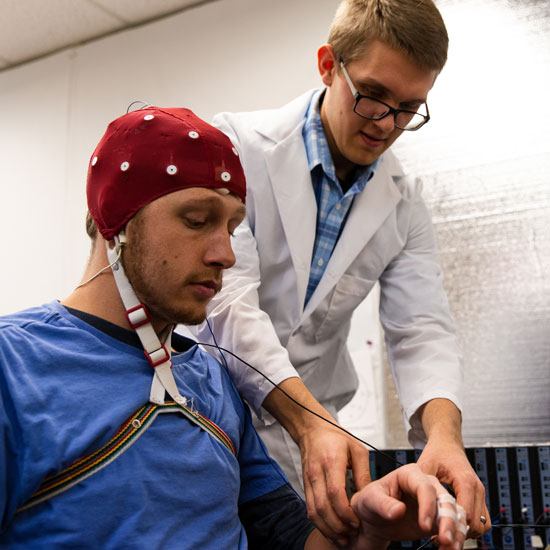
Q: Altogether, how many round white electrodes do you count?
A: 7